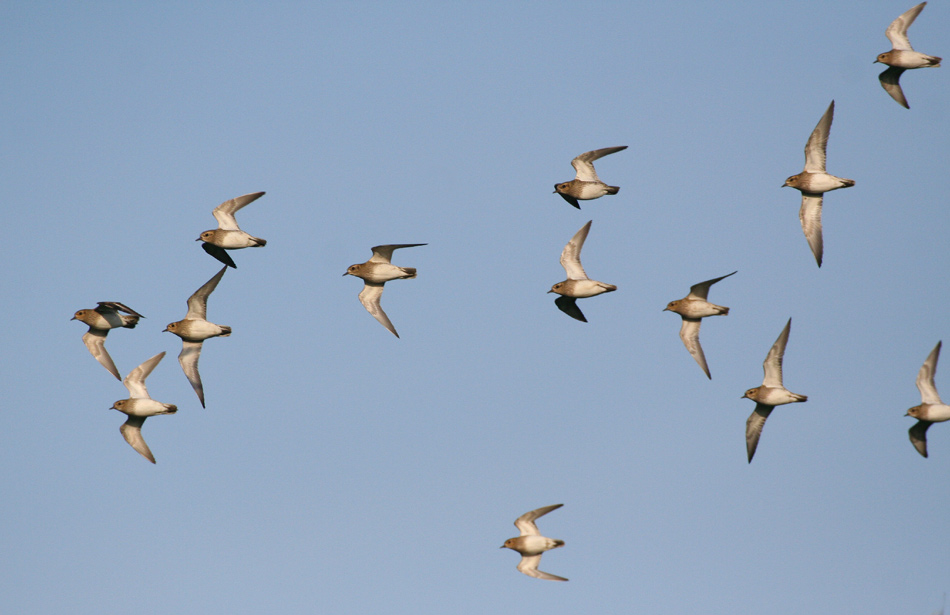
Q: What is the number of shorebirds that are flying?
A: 13